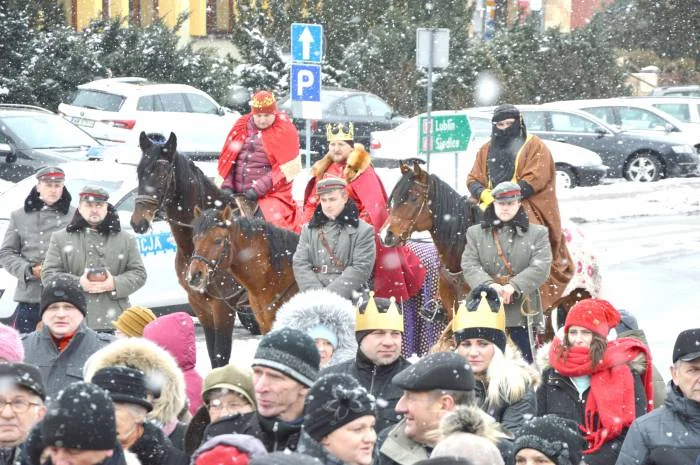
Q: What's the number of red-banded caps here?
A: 4